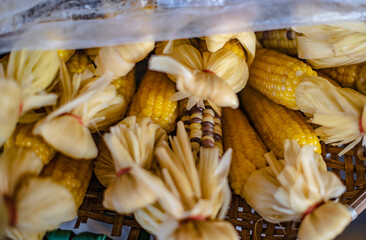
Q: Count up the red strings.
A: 8